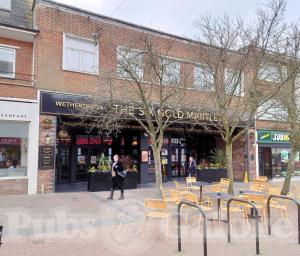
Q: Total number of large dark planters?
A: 2